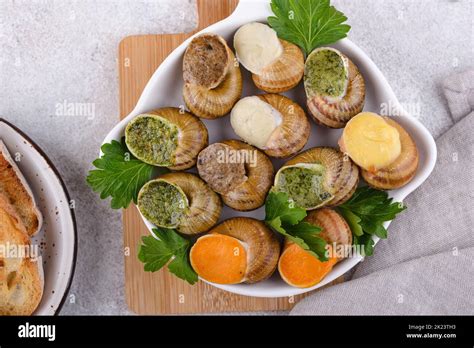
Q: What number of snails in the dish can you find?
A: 11